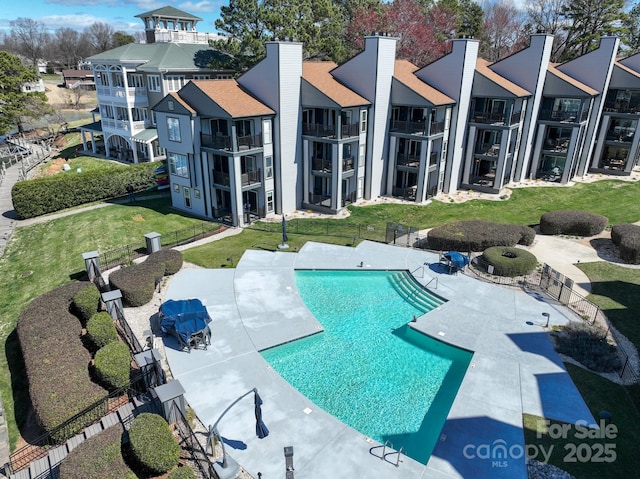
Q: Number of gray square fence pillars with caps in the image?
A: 5